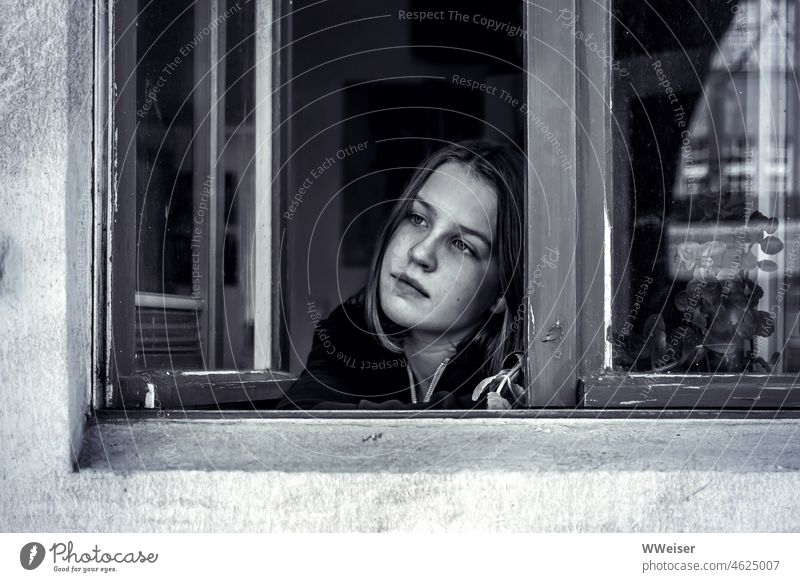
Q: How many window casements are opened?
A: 1